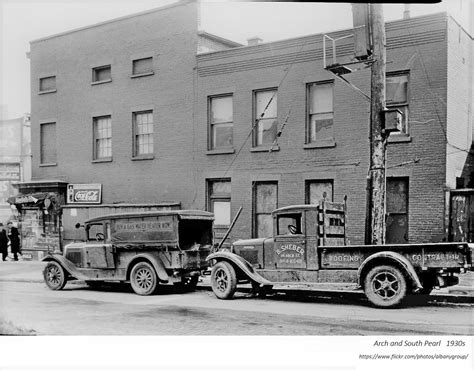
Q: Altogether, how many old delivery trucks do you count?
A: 2